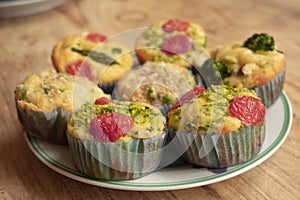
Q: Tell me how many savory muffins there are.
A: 7